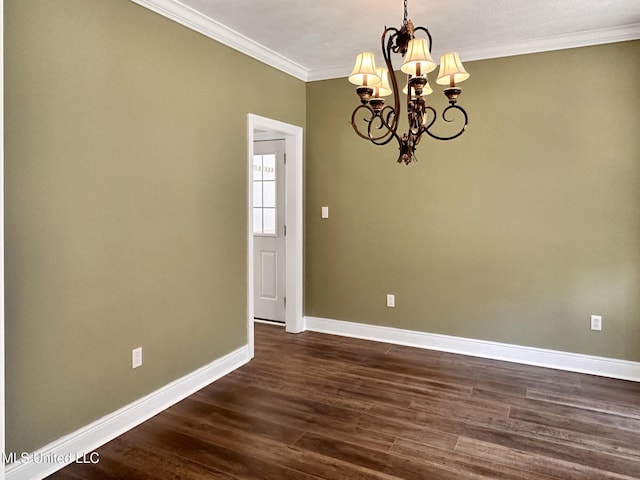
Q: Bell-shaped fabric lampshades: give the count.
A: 5